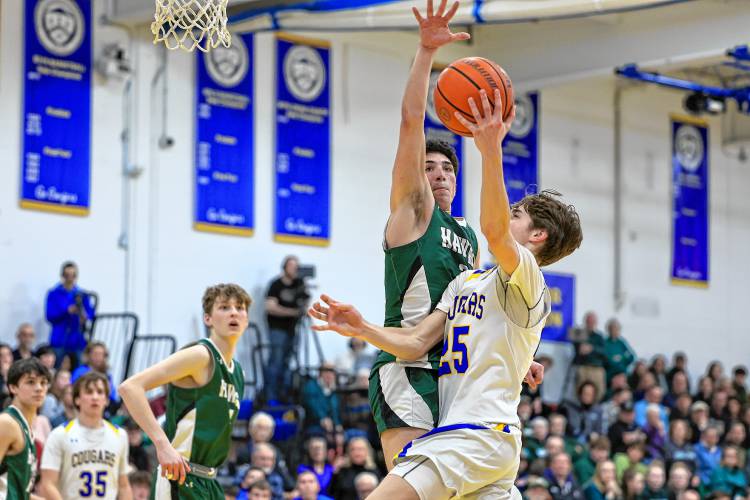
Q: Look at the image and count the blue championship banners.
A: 6